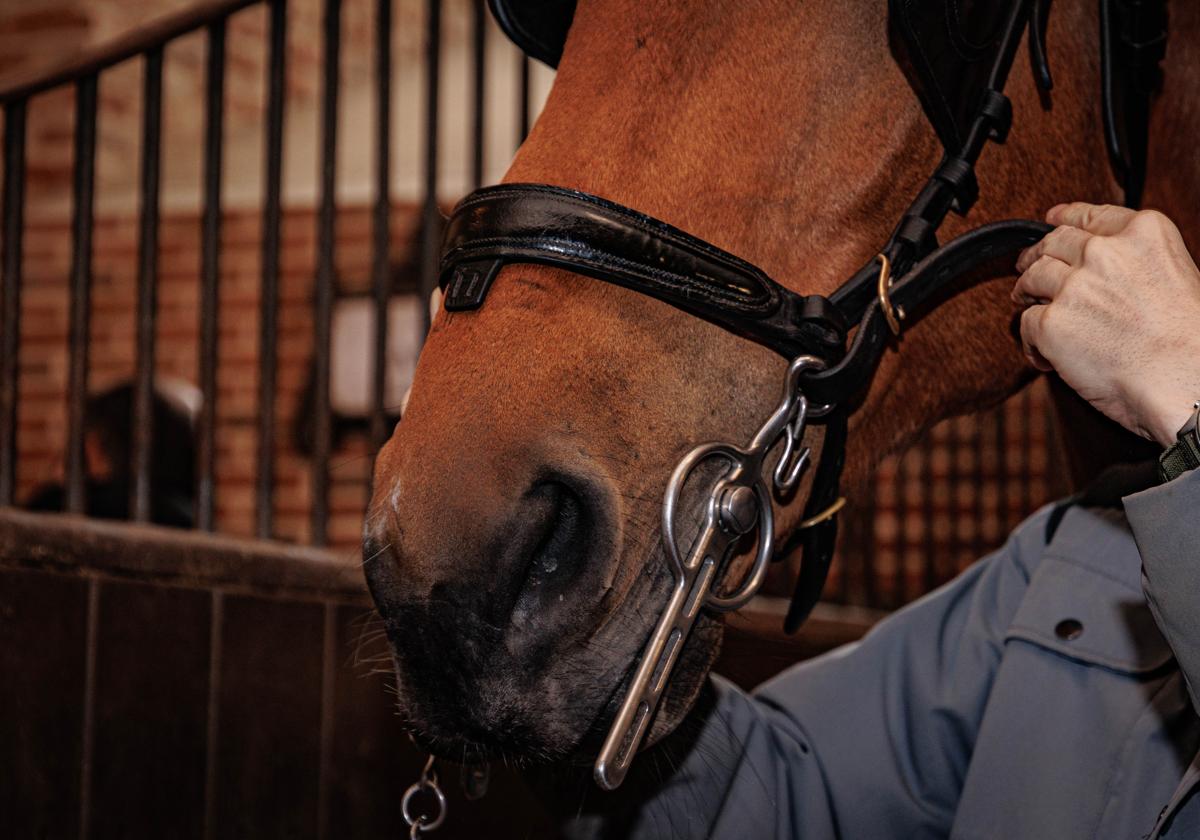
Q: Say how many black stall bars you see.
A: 10